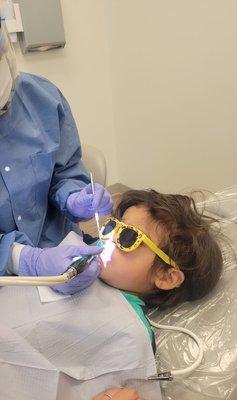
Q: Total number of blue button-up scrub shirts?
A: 1